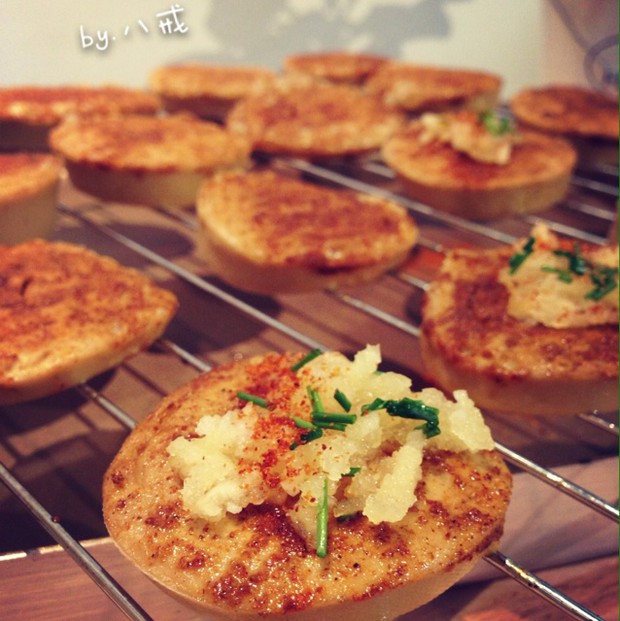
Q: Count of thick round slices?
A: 13